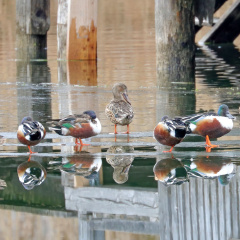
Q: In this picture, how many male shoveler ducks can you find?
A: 4